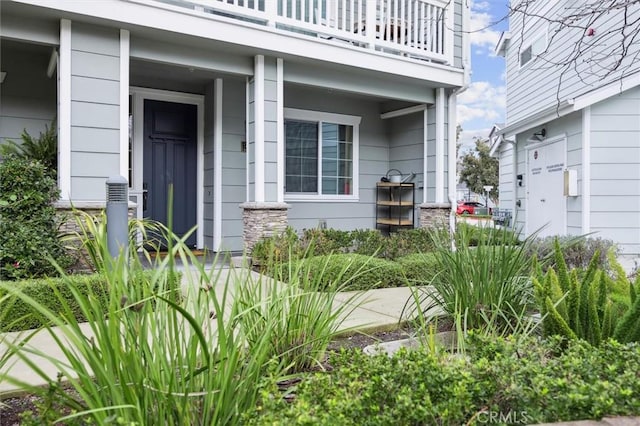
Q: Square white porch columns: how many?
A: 3